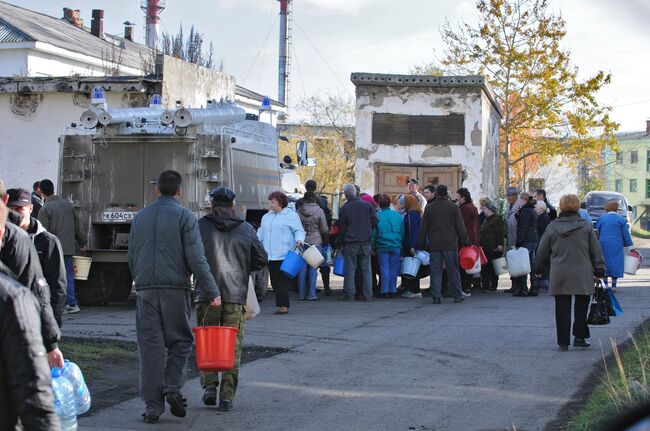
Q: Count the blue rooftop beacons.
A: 3